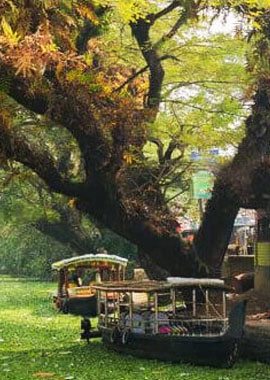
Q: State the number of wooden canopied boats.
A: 2